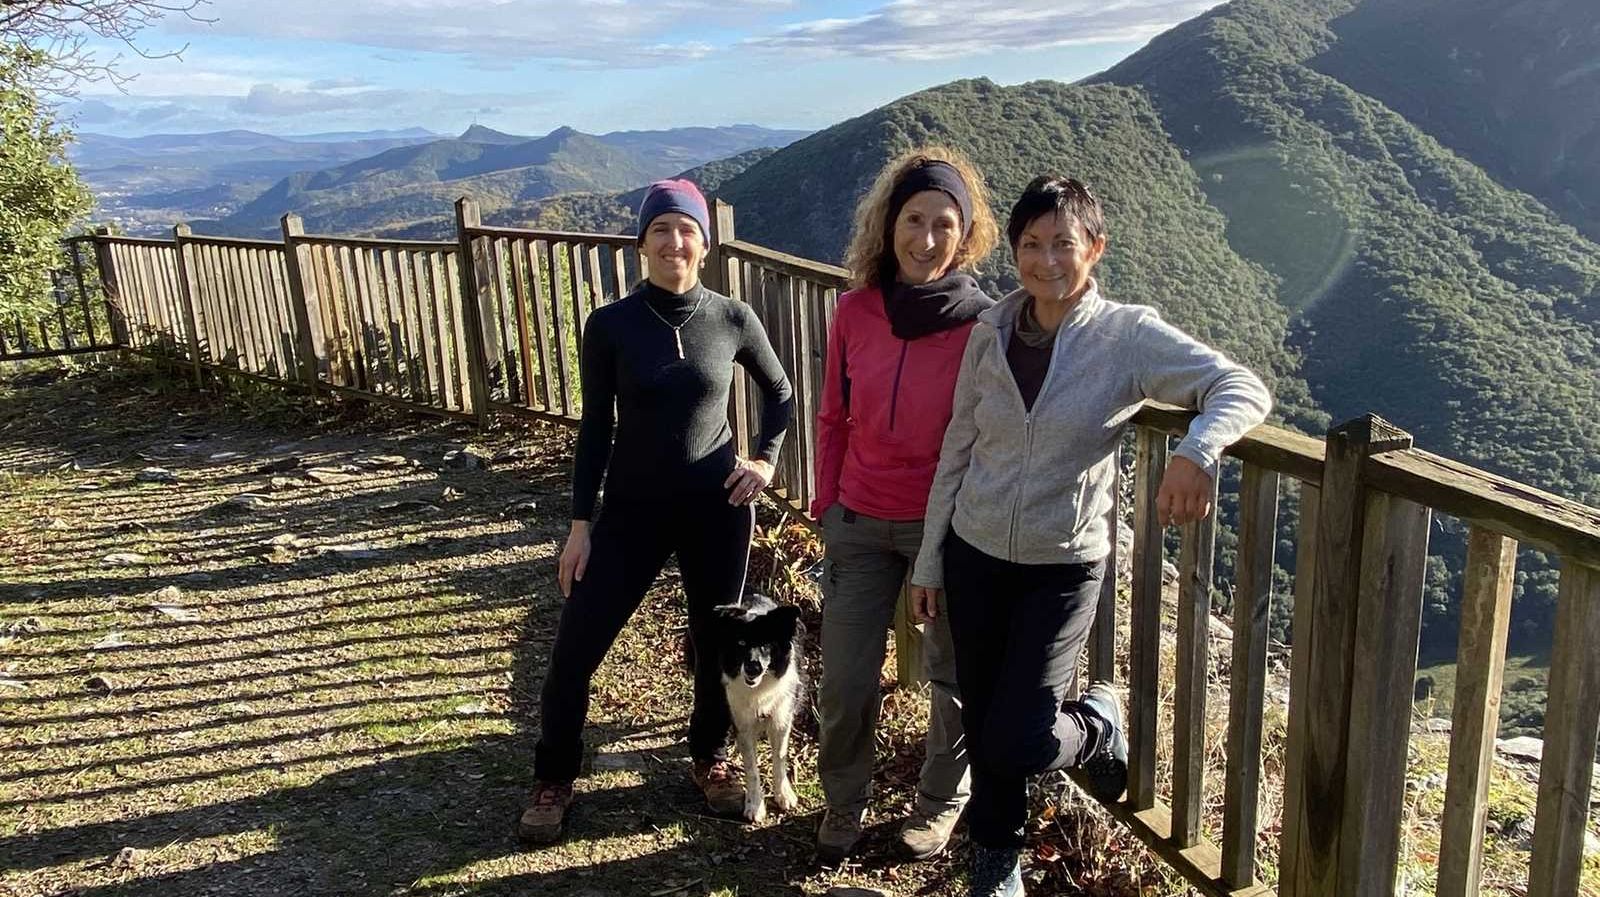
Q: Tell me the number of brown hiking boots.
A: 4